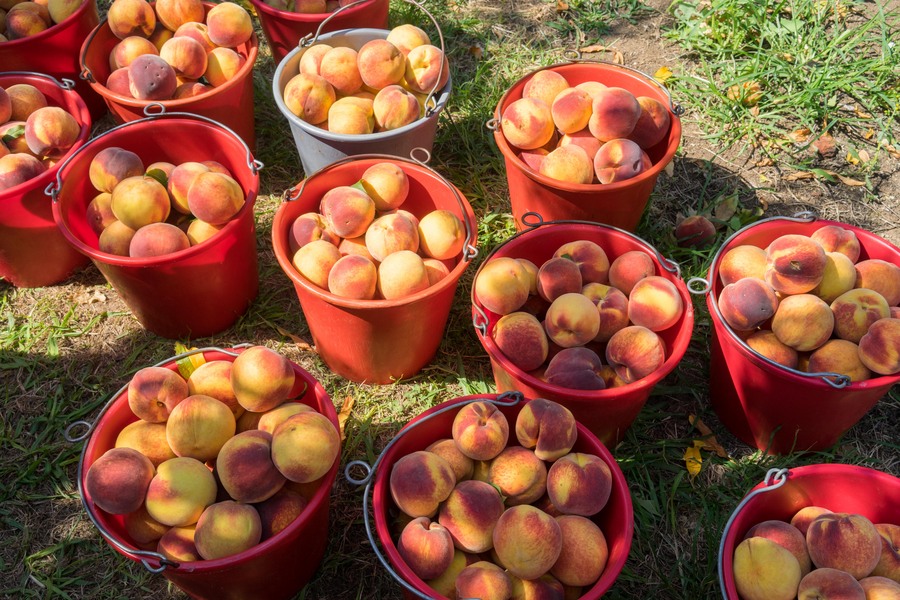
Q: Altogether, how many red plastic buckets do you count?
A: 12